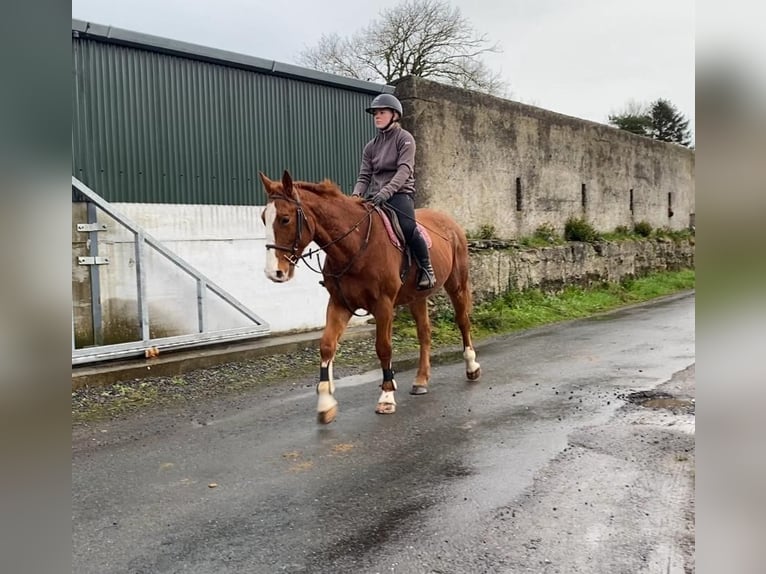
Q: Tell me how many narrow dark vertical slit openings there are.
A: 4